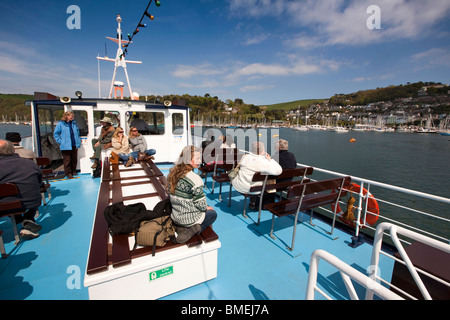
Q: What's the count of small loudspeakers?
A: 2